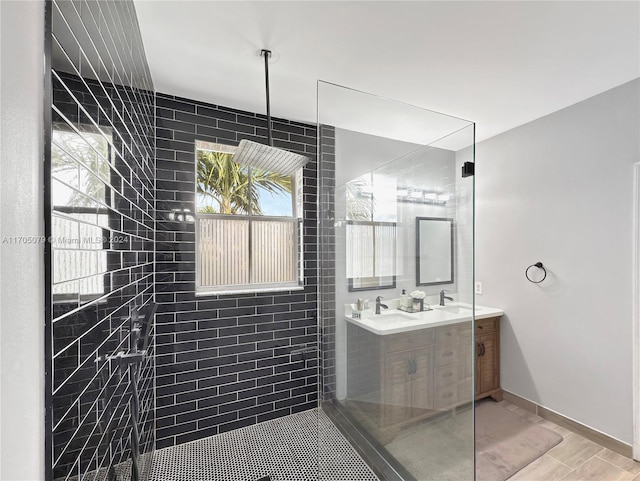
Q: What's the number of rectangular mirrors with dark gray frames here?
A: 2